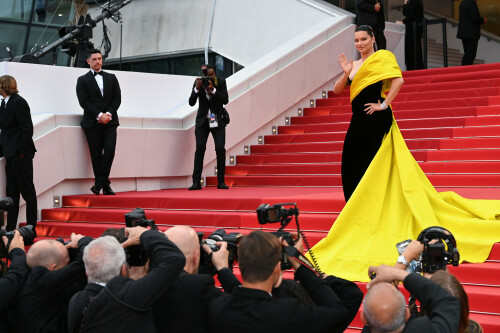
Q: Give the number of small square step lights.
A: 11